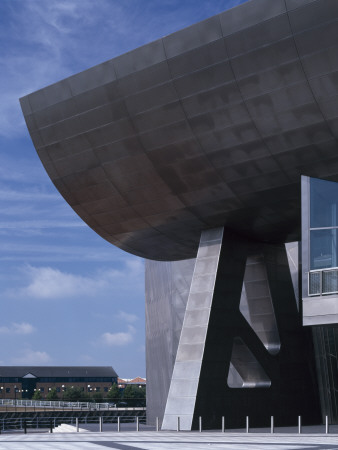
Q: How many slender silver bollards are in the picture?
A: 12